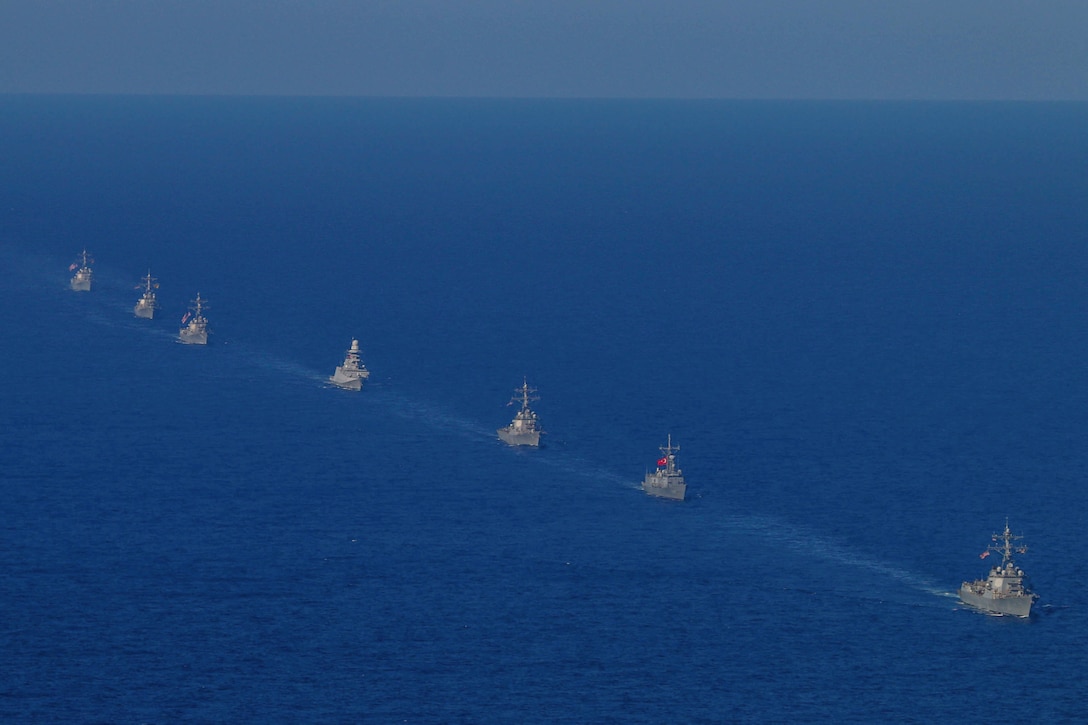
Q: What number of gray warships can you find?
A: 7